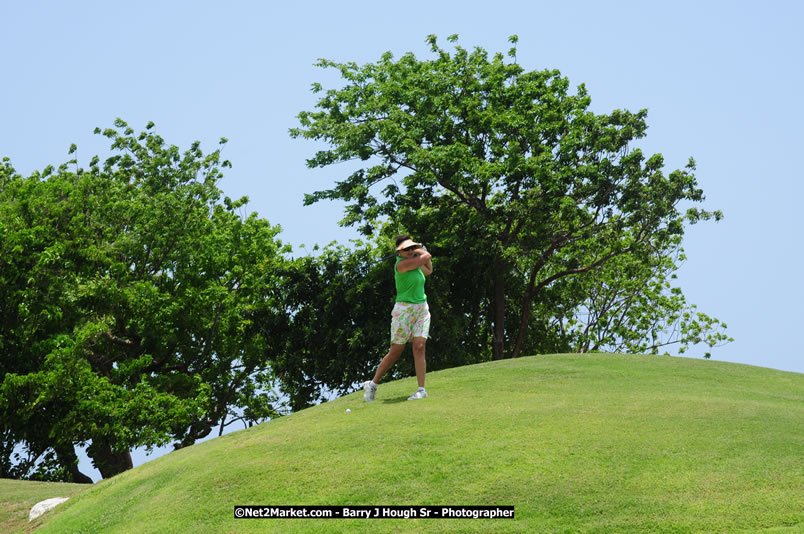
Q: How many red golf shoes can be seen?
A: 0